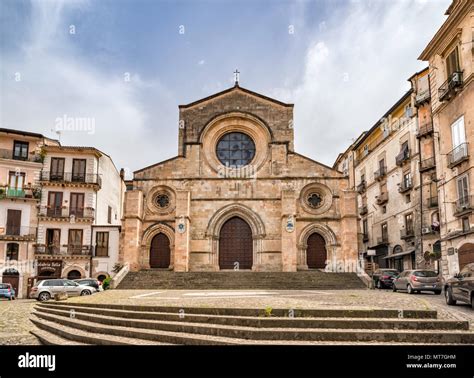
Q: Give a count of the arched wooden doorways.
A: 3